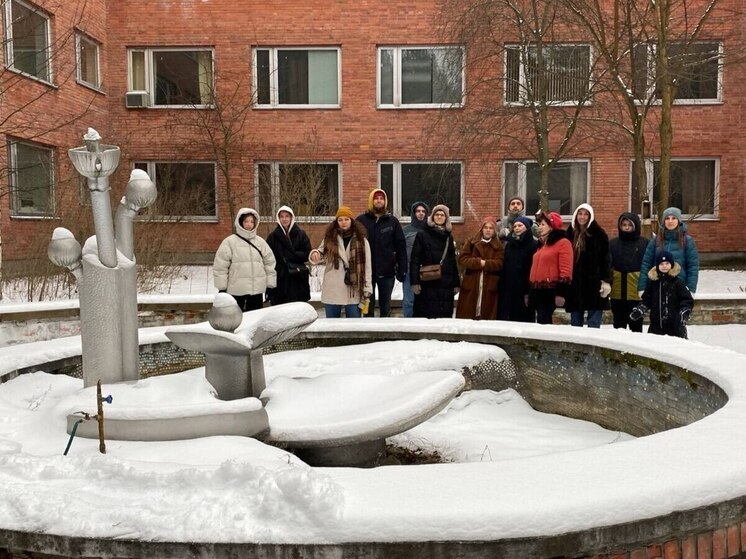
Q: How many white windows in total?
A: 13